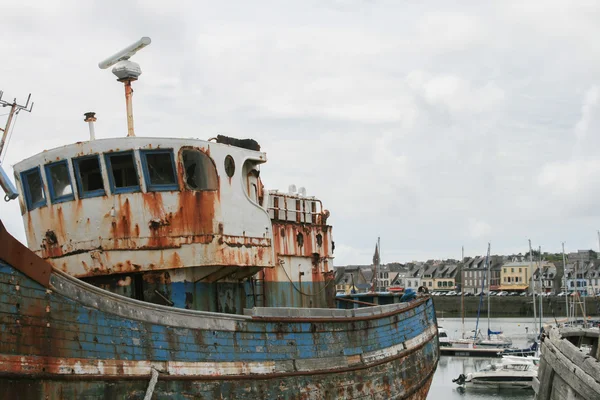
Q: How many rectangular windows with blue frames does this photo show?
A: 5